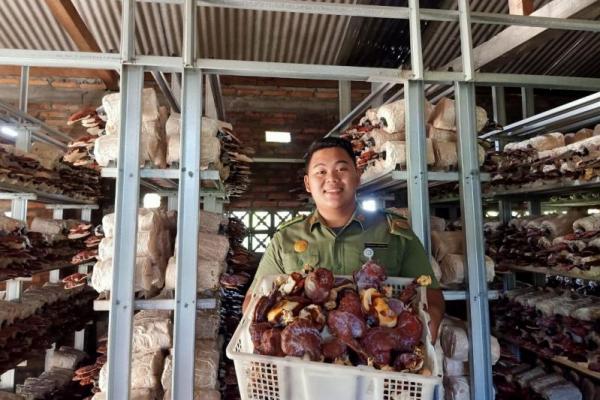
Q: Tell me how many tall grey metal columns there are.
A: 4